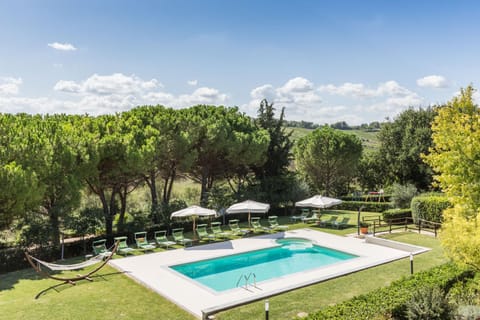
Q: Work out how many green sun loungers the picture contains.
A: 14